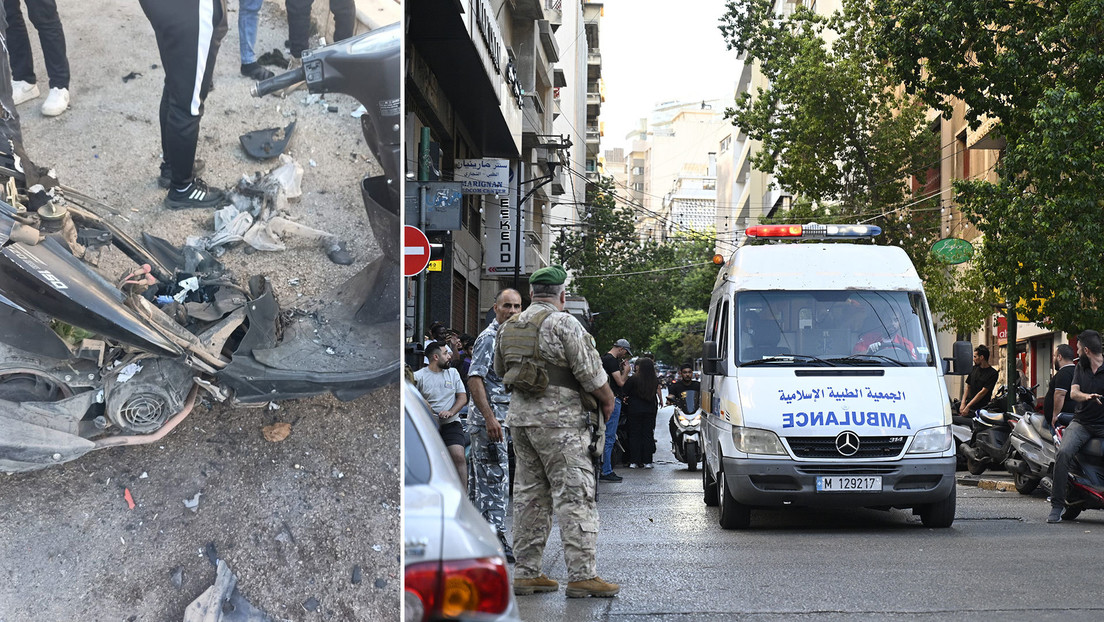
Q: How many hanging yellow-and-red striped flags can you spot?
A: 0